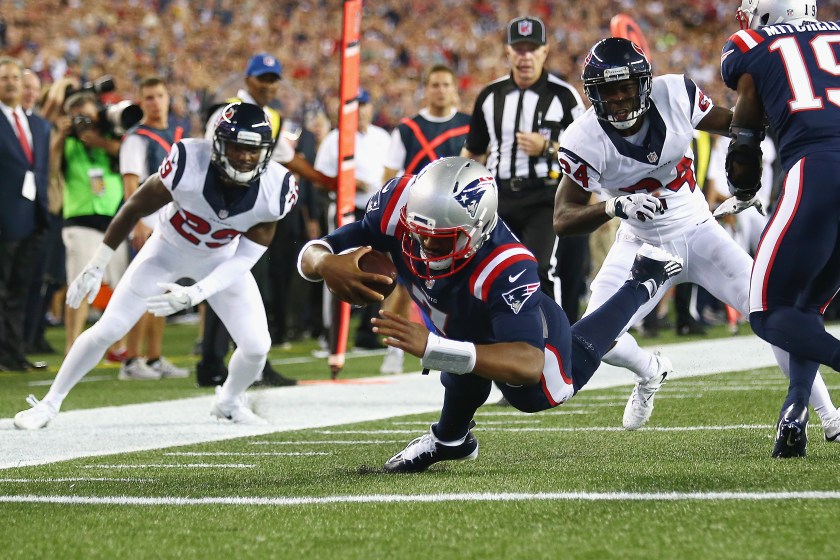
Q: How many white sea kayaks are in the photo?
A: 0